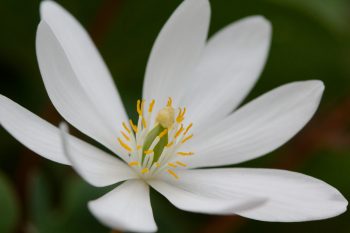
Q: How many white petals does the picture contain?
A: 10